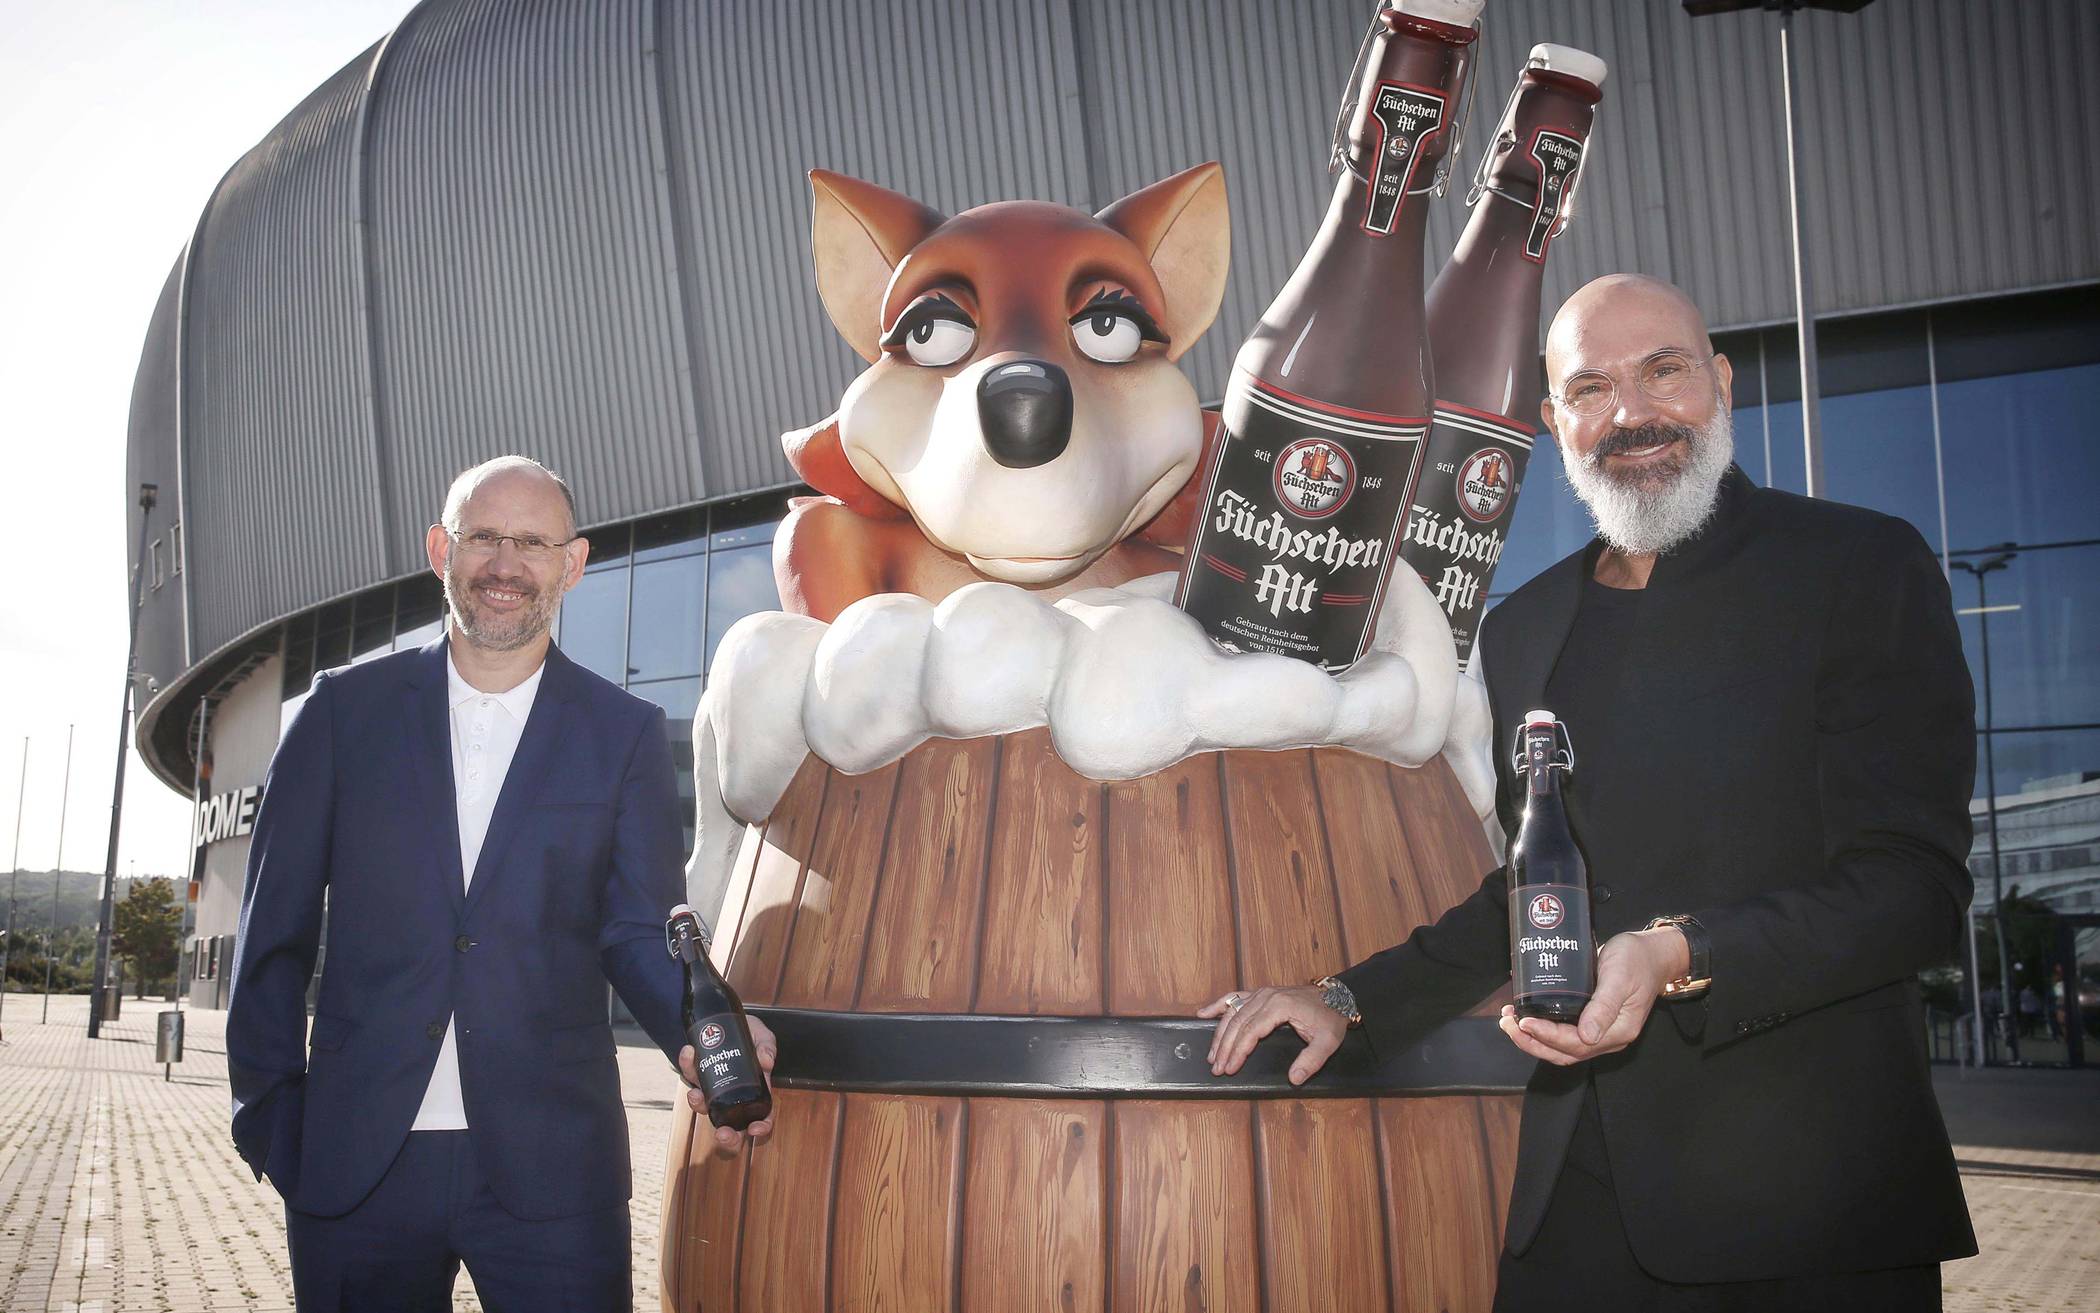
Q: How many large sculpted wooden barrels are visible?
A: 1